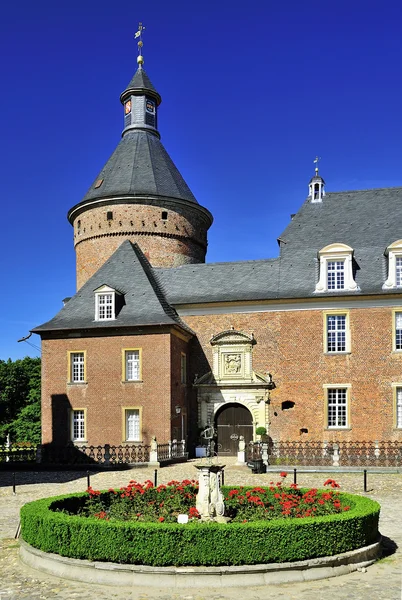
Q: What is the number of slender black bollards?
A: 6